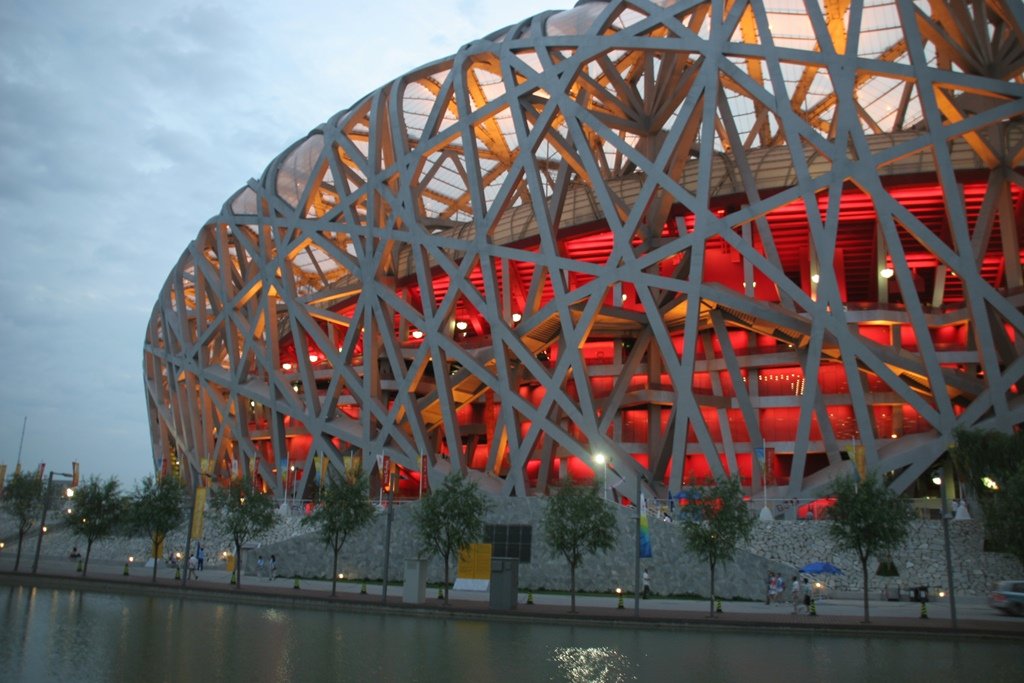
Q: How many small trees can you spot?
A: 9